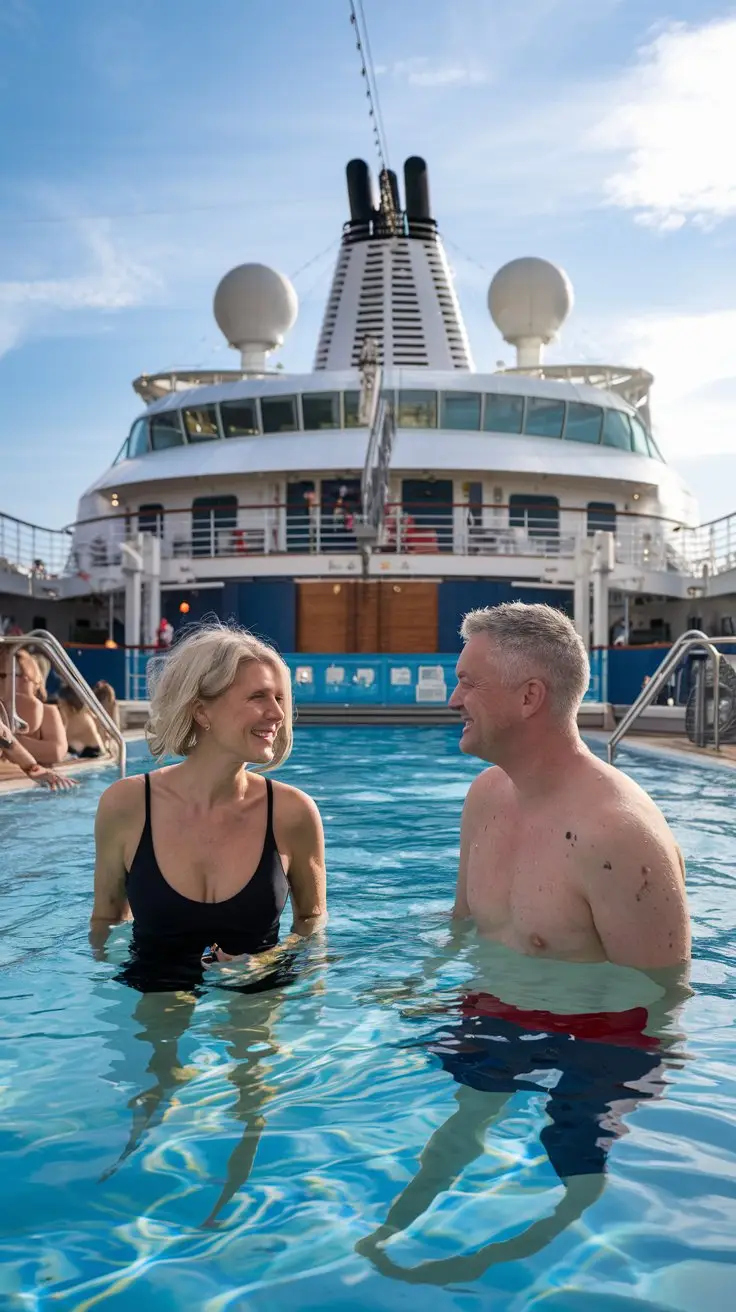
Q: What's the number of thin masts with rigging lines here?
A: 1